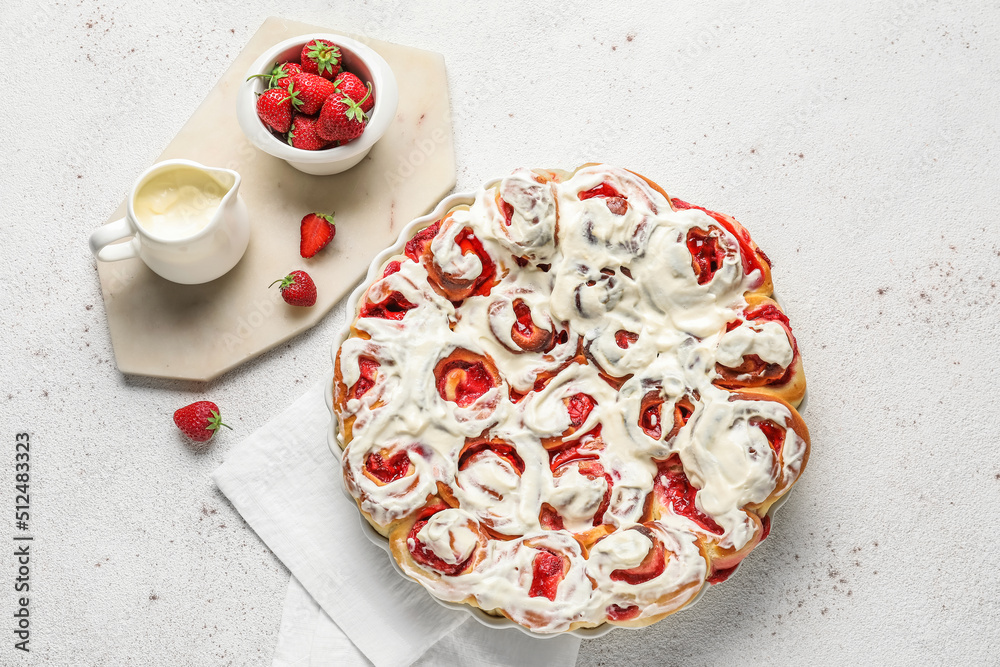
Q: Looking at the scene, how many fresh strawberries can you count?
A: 10